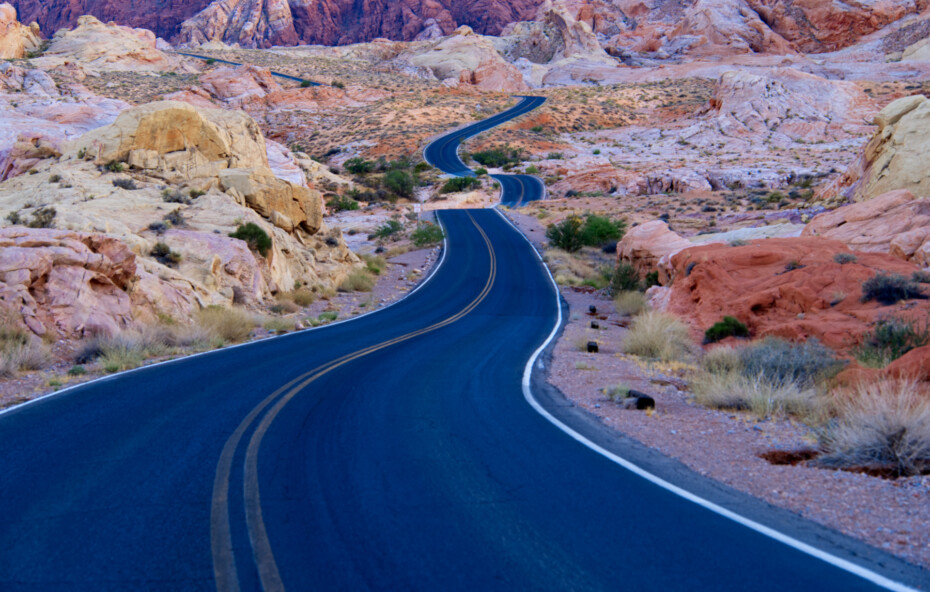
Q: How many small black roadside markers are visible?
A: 4